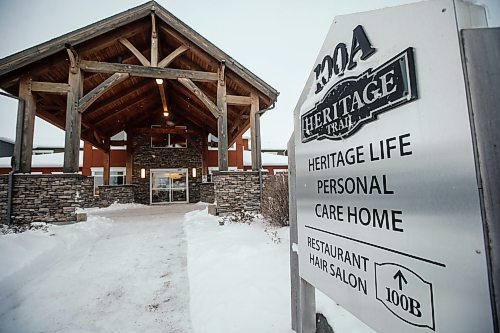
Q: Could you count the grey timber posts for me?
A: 4